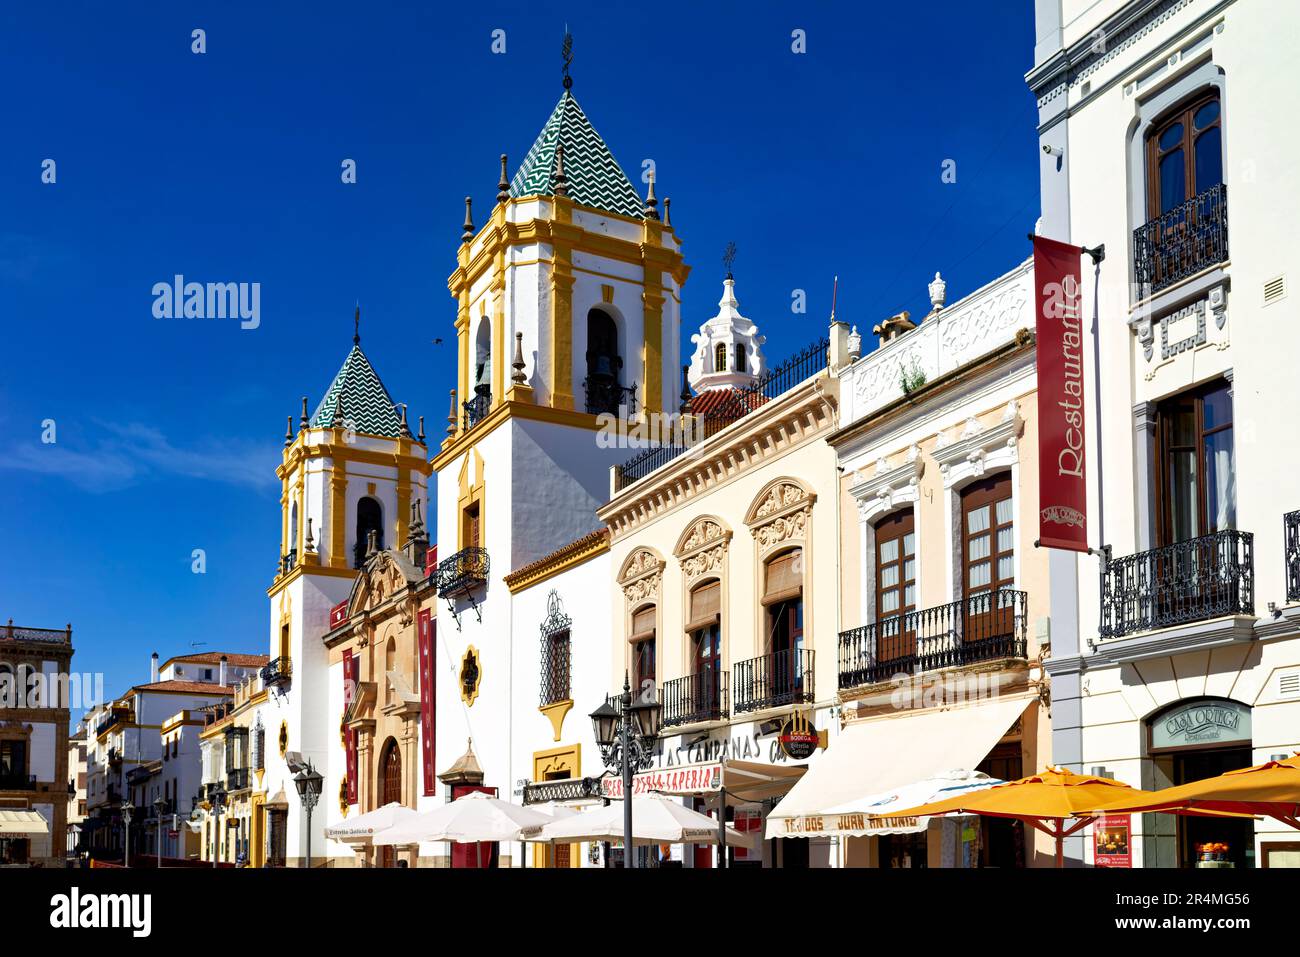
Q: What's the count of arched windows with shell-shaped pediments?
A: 3